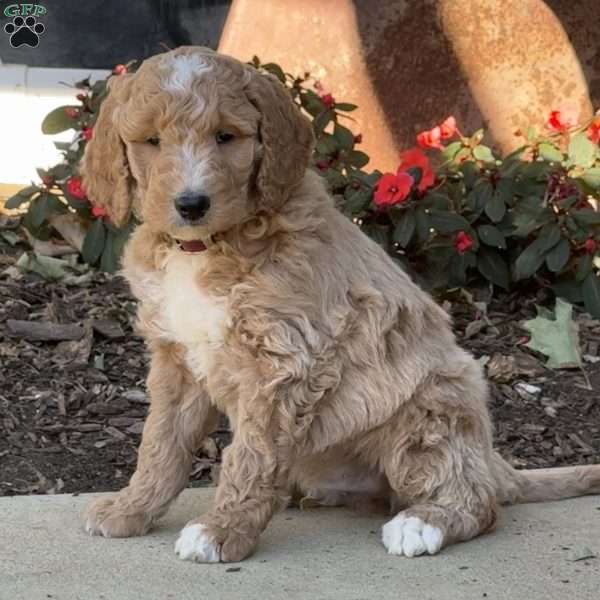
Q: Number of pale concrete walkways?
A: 1